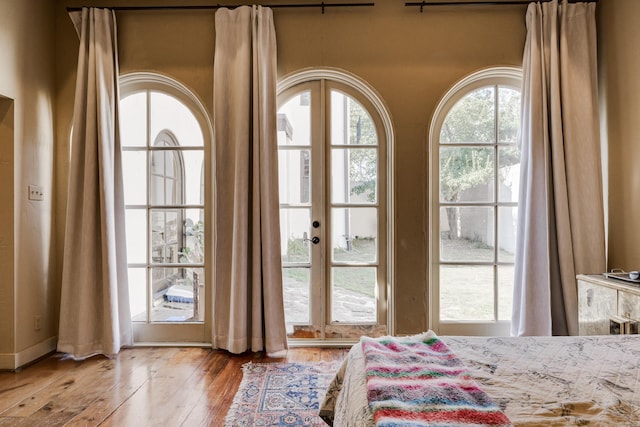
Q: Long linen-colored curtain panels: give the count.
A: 3